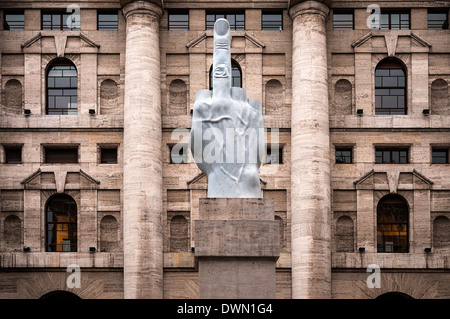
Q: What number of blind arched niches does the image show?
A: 12